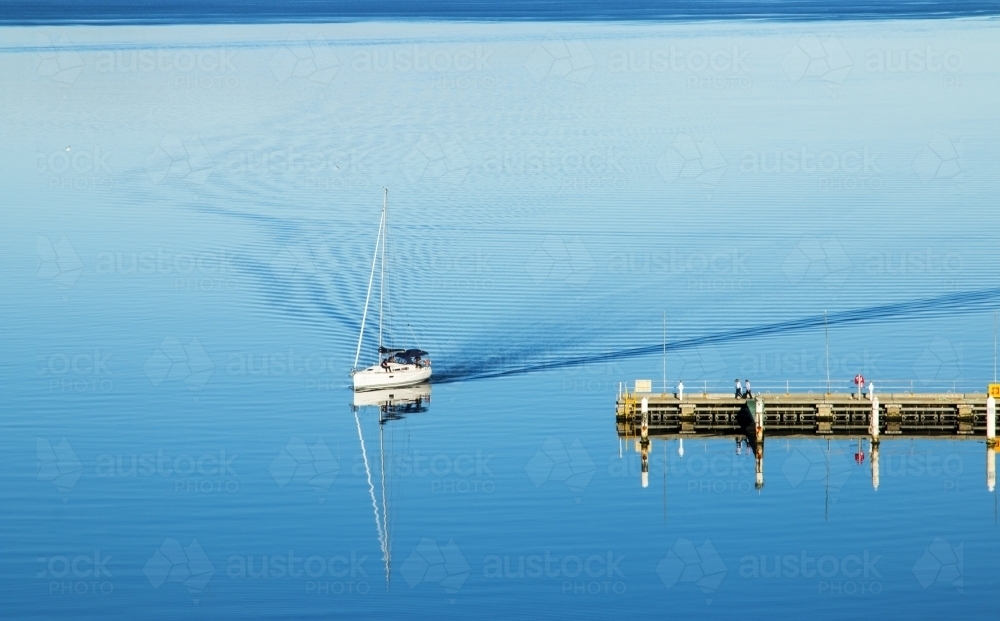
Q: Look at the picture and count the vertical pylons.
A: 4